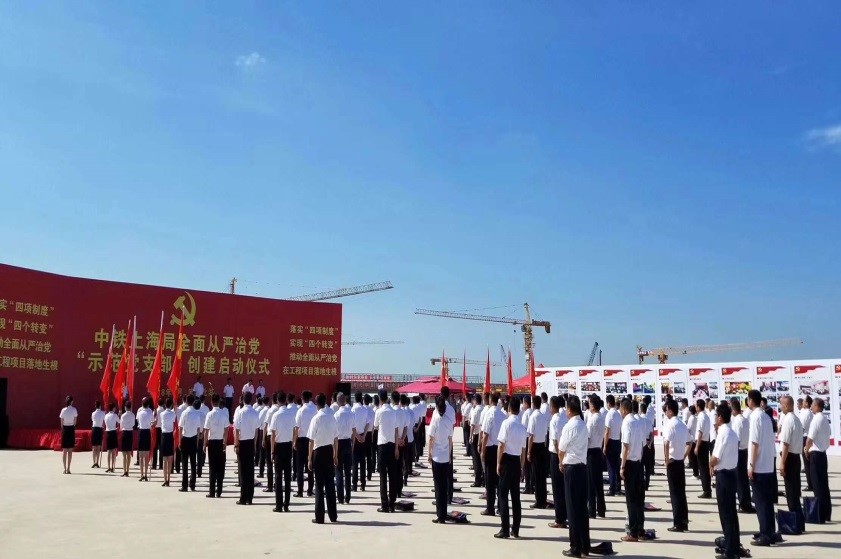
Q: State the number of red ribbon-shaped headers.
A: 11